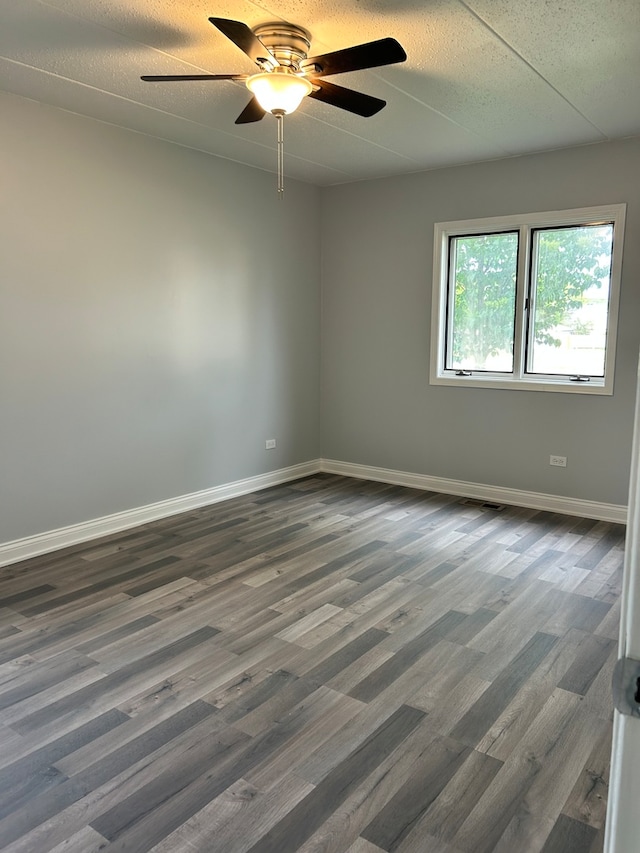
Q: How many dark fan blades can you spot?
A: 5